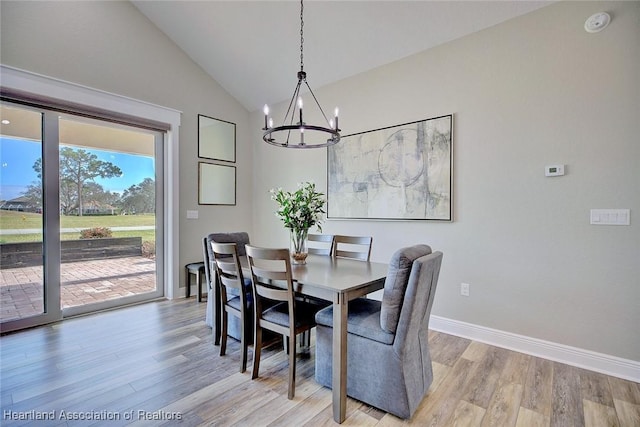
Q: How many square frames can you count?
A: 2